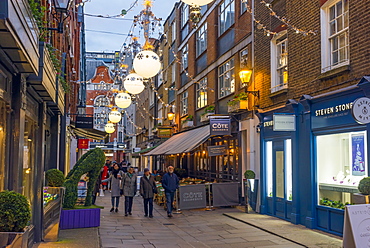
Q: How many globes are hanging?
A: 6